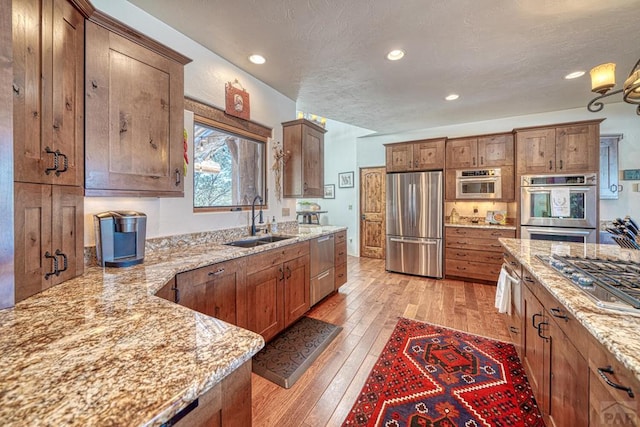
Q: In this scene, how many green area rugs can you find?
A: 0